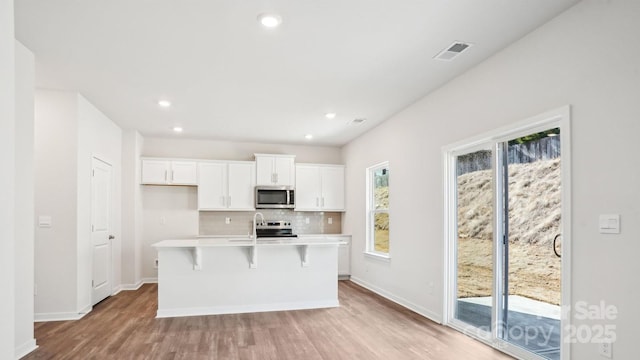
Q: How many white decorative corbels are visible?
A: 3